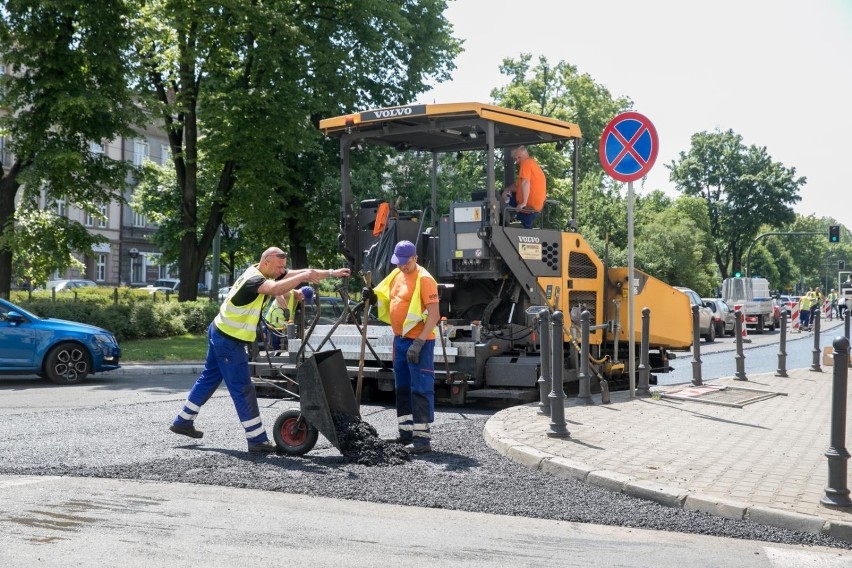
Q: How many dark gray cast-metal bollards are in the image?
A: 10